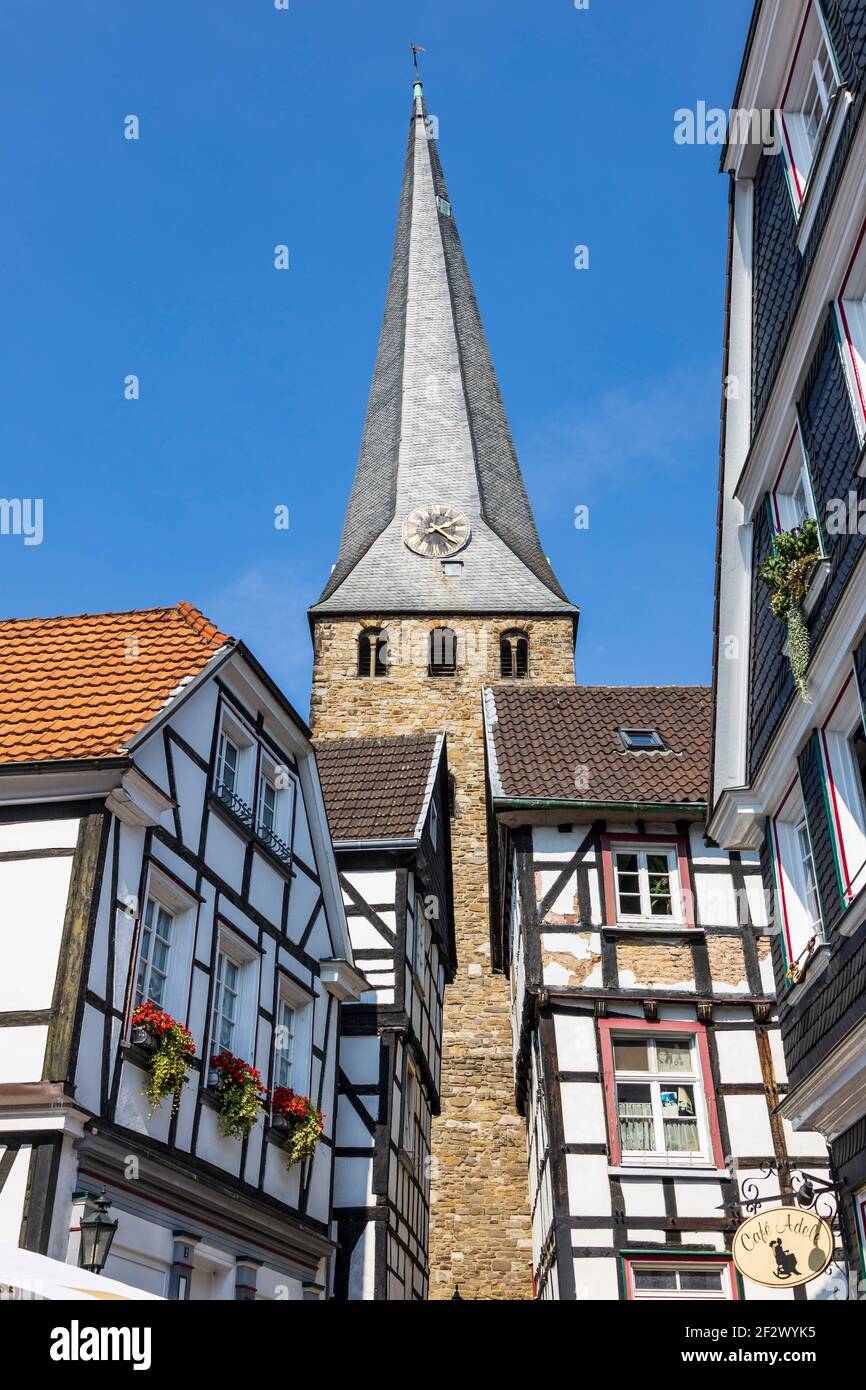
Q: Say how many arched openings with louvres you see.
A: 3